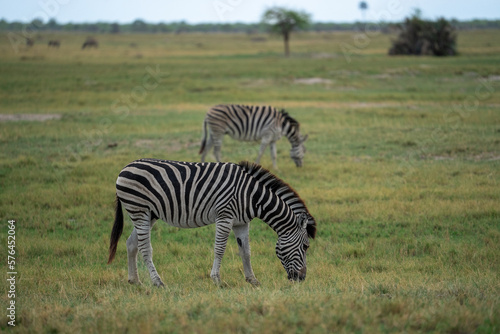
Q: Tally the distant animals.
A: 3